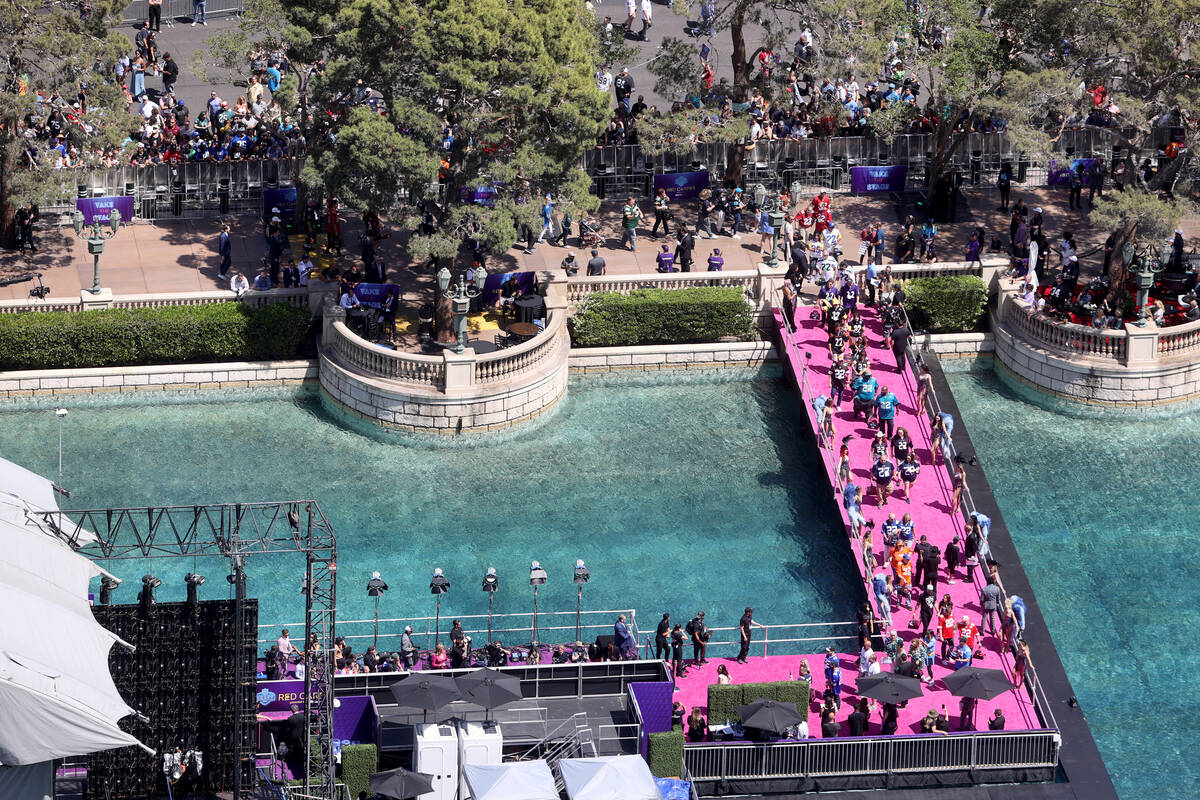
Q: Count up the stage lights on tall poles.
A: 5